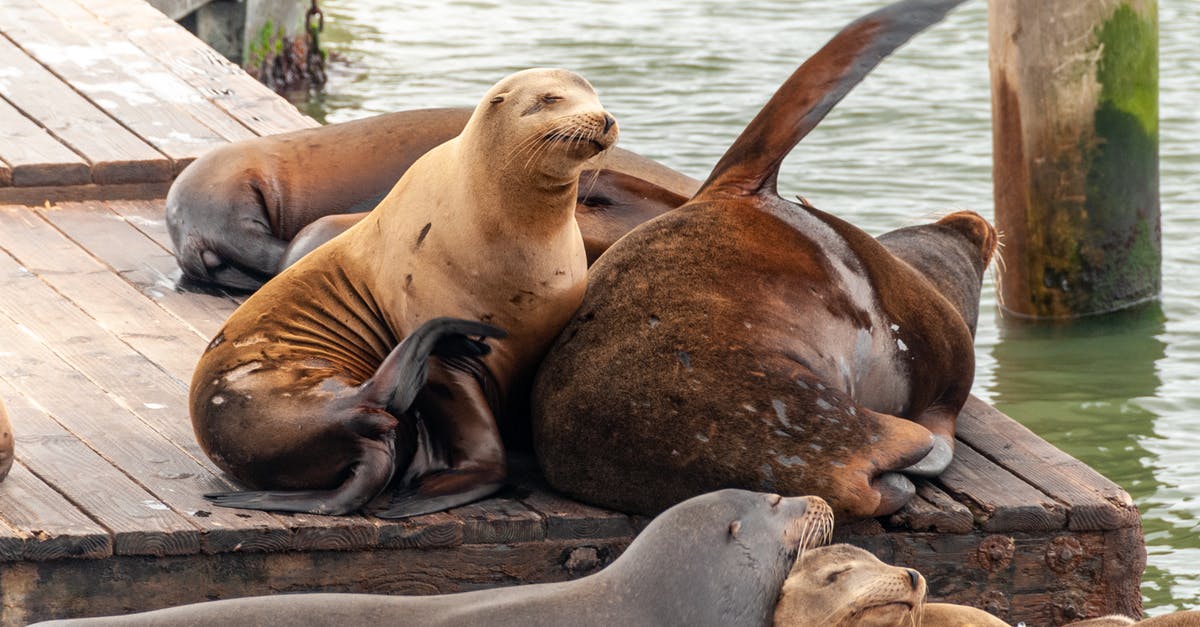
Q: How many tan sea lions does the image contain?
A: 2